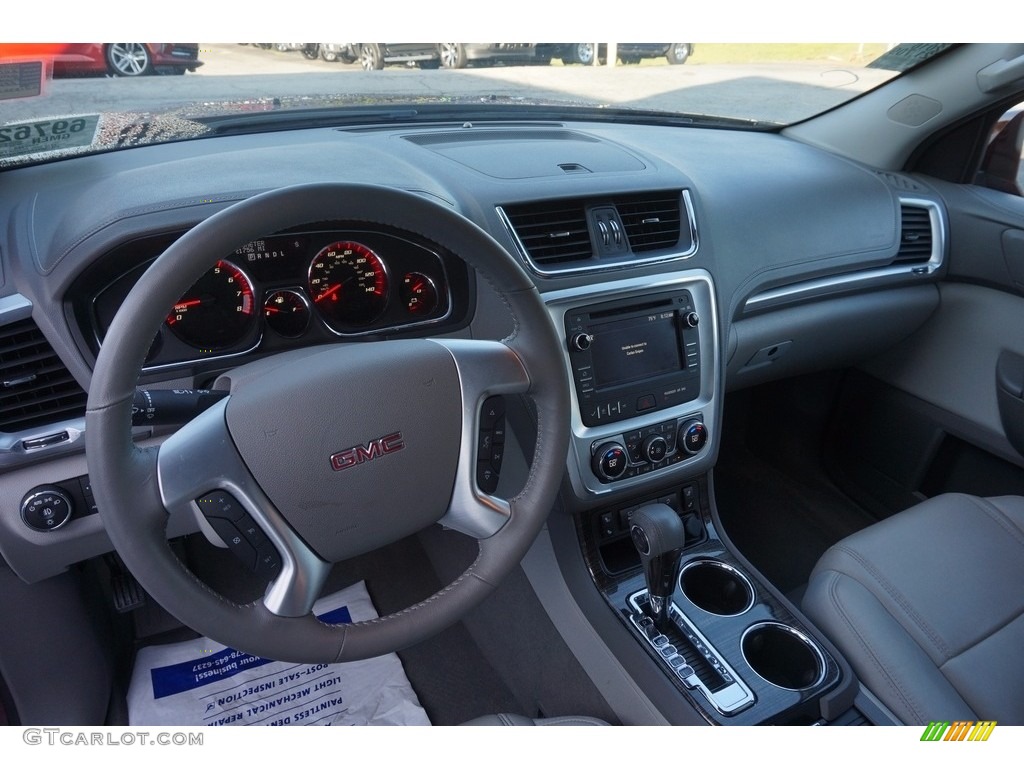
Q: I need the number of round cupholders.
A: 2